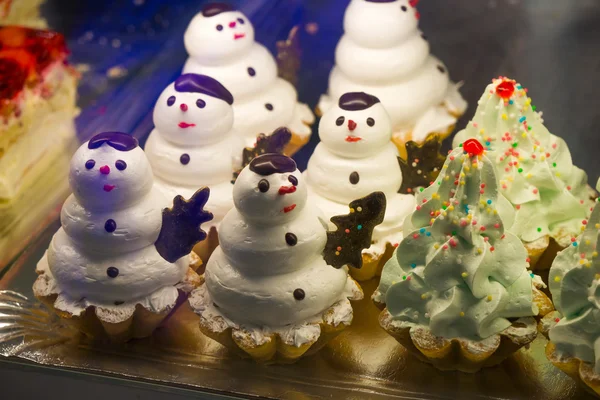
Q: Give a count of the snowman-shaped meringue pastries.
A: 6